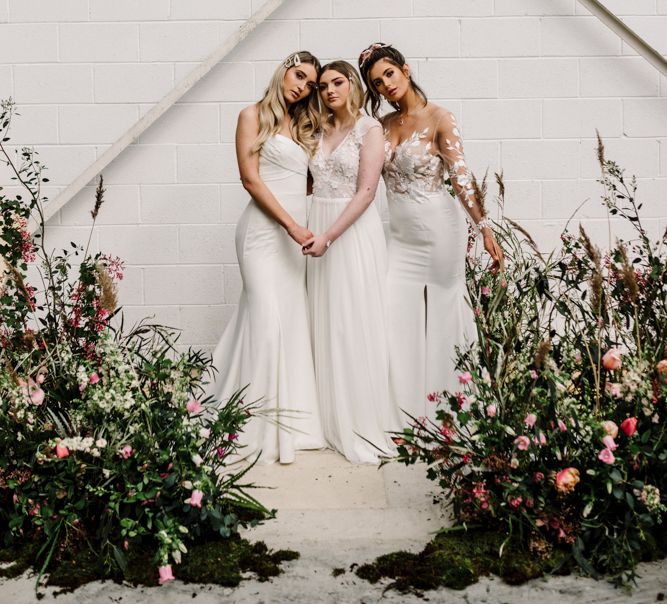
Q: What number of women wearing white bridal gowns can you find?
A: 3